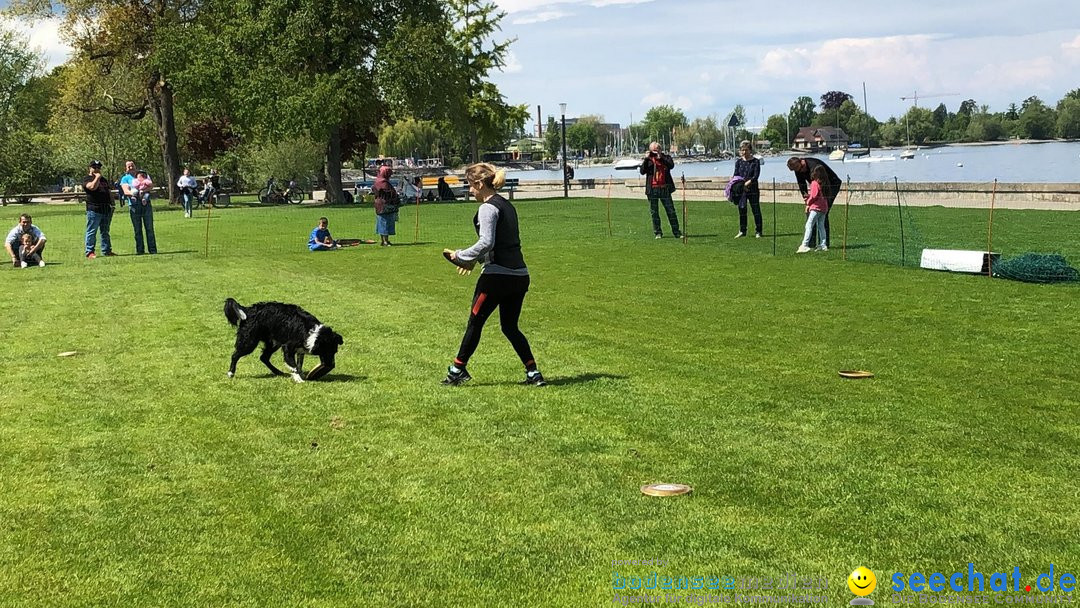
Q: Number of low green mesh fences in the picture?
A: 1